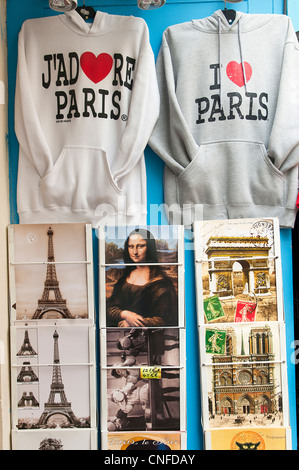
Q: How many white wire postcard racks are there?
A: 3